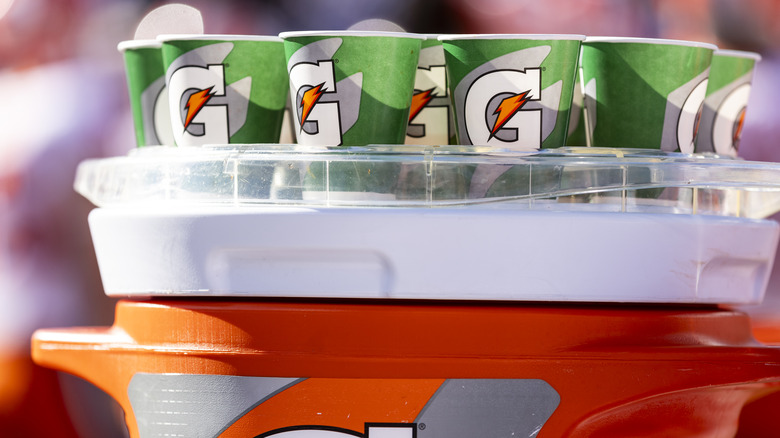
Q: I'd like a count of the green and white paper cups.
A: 7